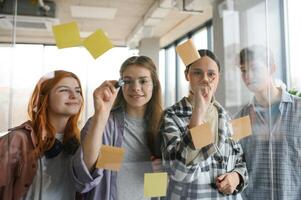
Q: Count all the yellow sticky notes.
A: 3